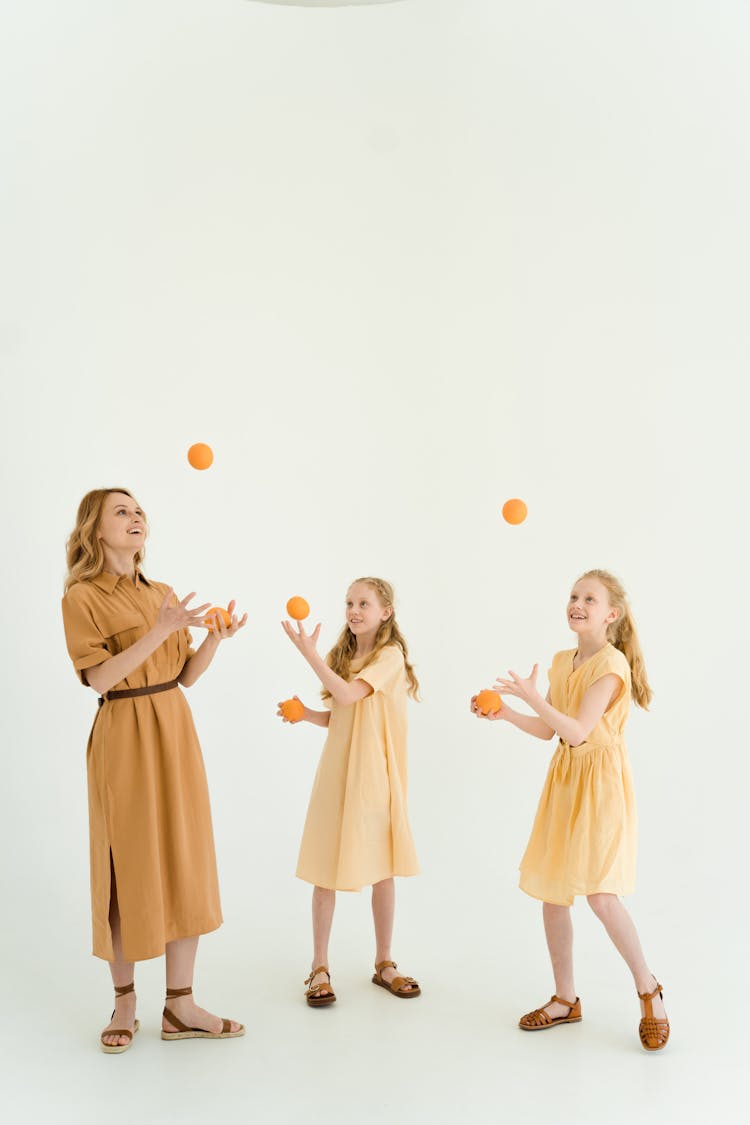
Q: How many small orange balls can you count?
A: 6